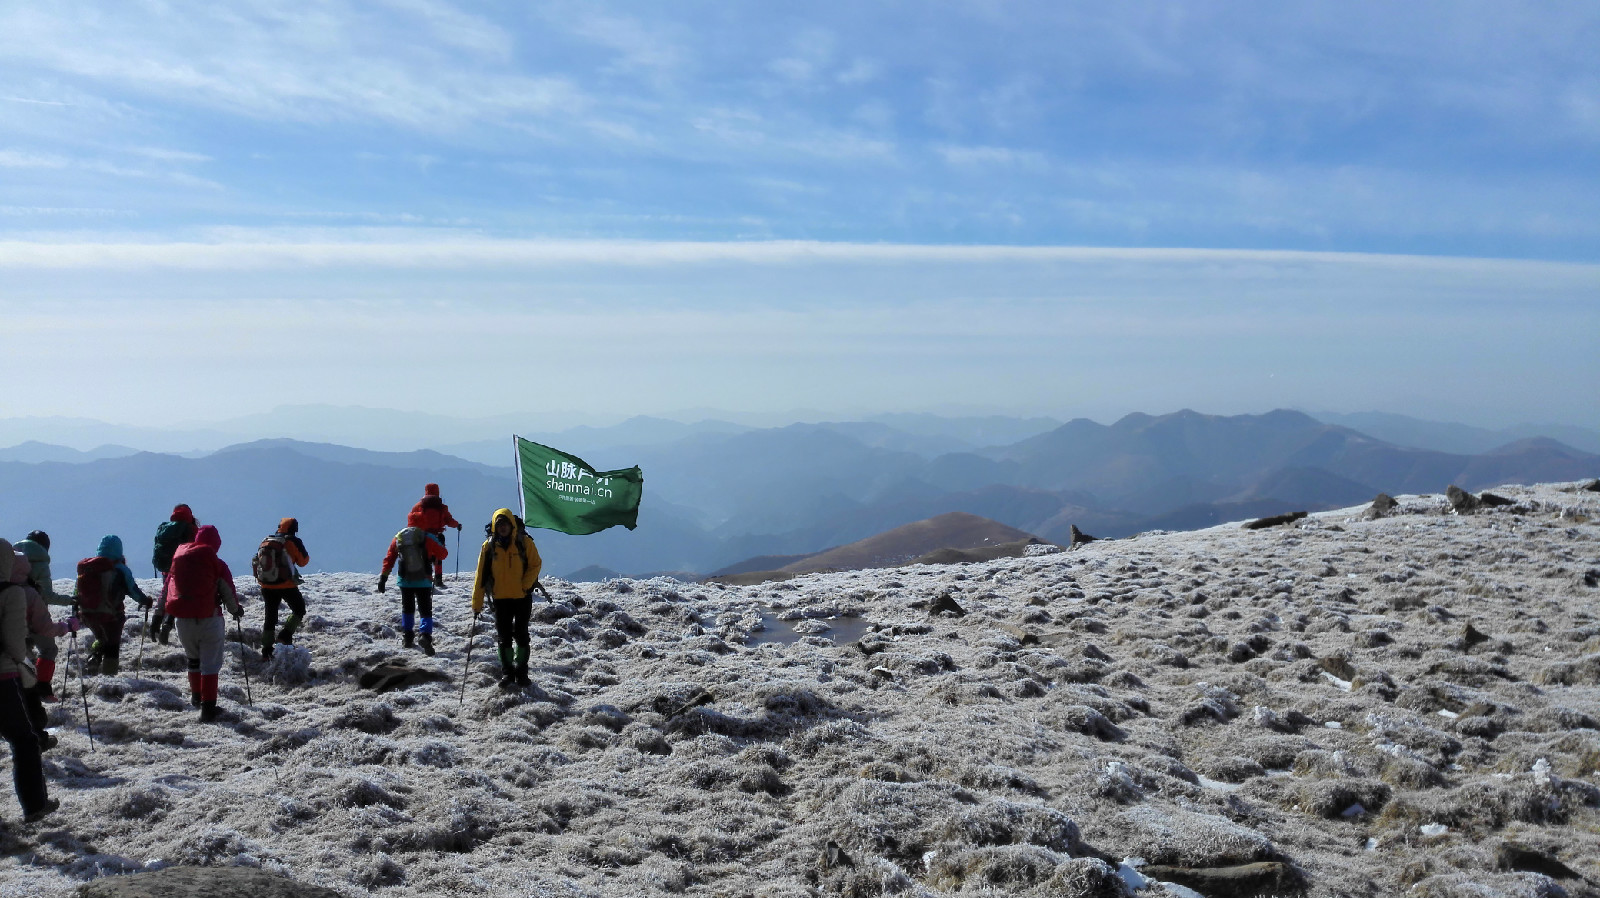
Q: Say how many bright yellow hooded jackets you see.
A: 1